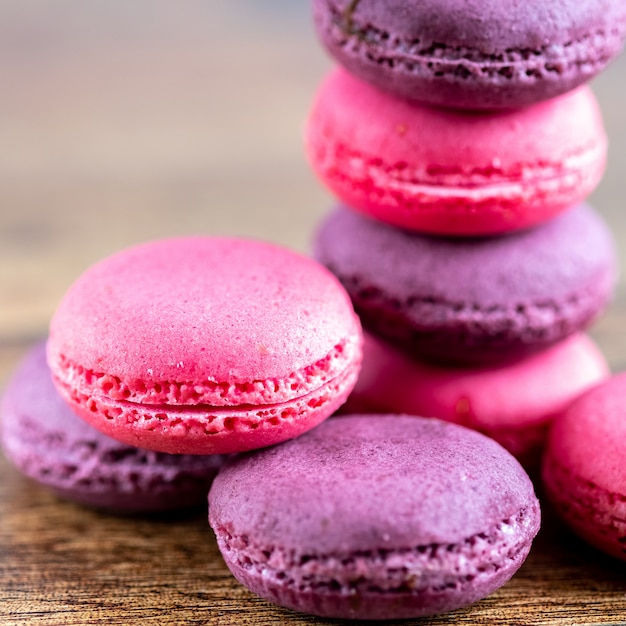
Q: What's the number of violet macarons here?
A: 4